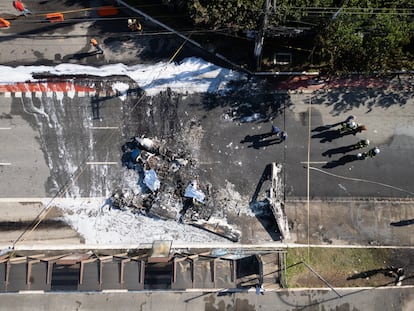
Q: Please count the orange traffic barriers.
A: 3